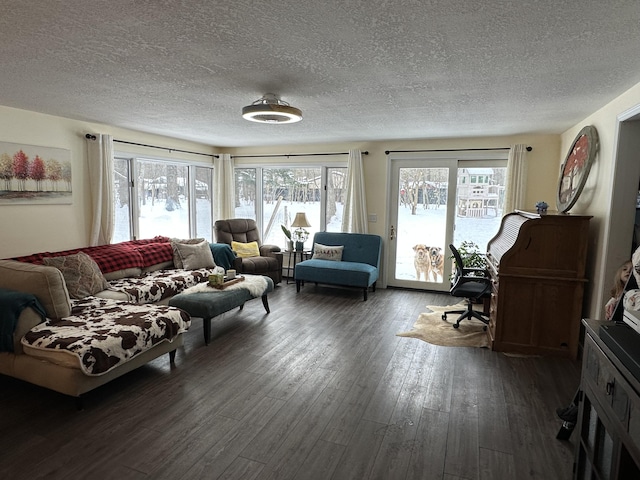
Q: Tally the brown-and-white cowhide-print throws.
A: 2